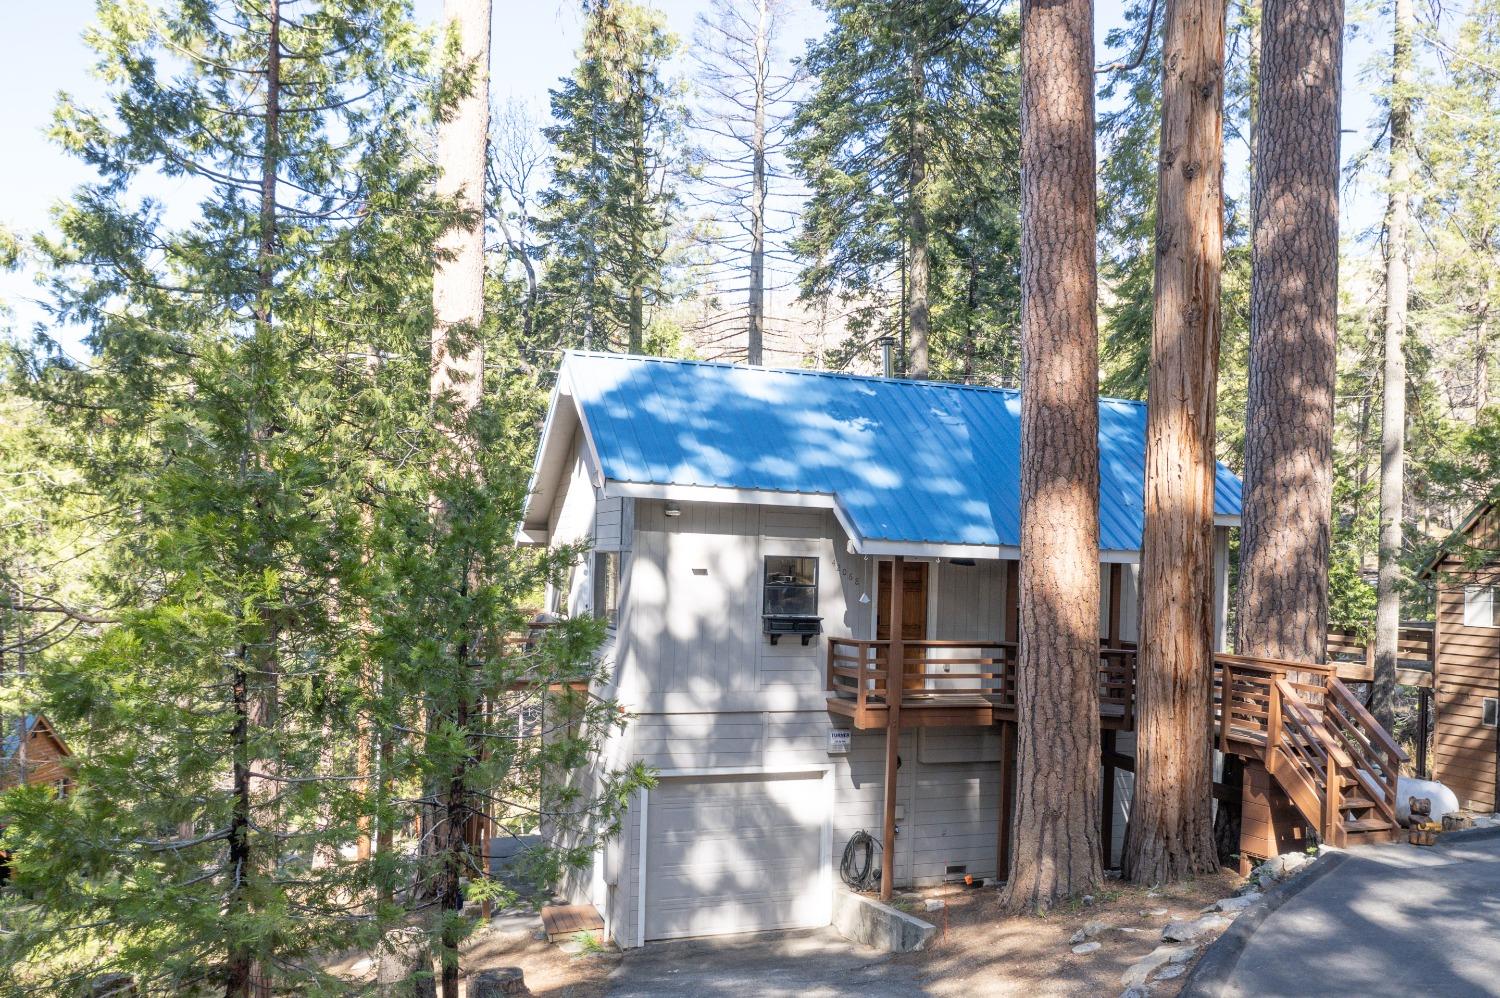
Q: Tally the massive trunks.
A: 3